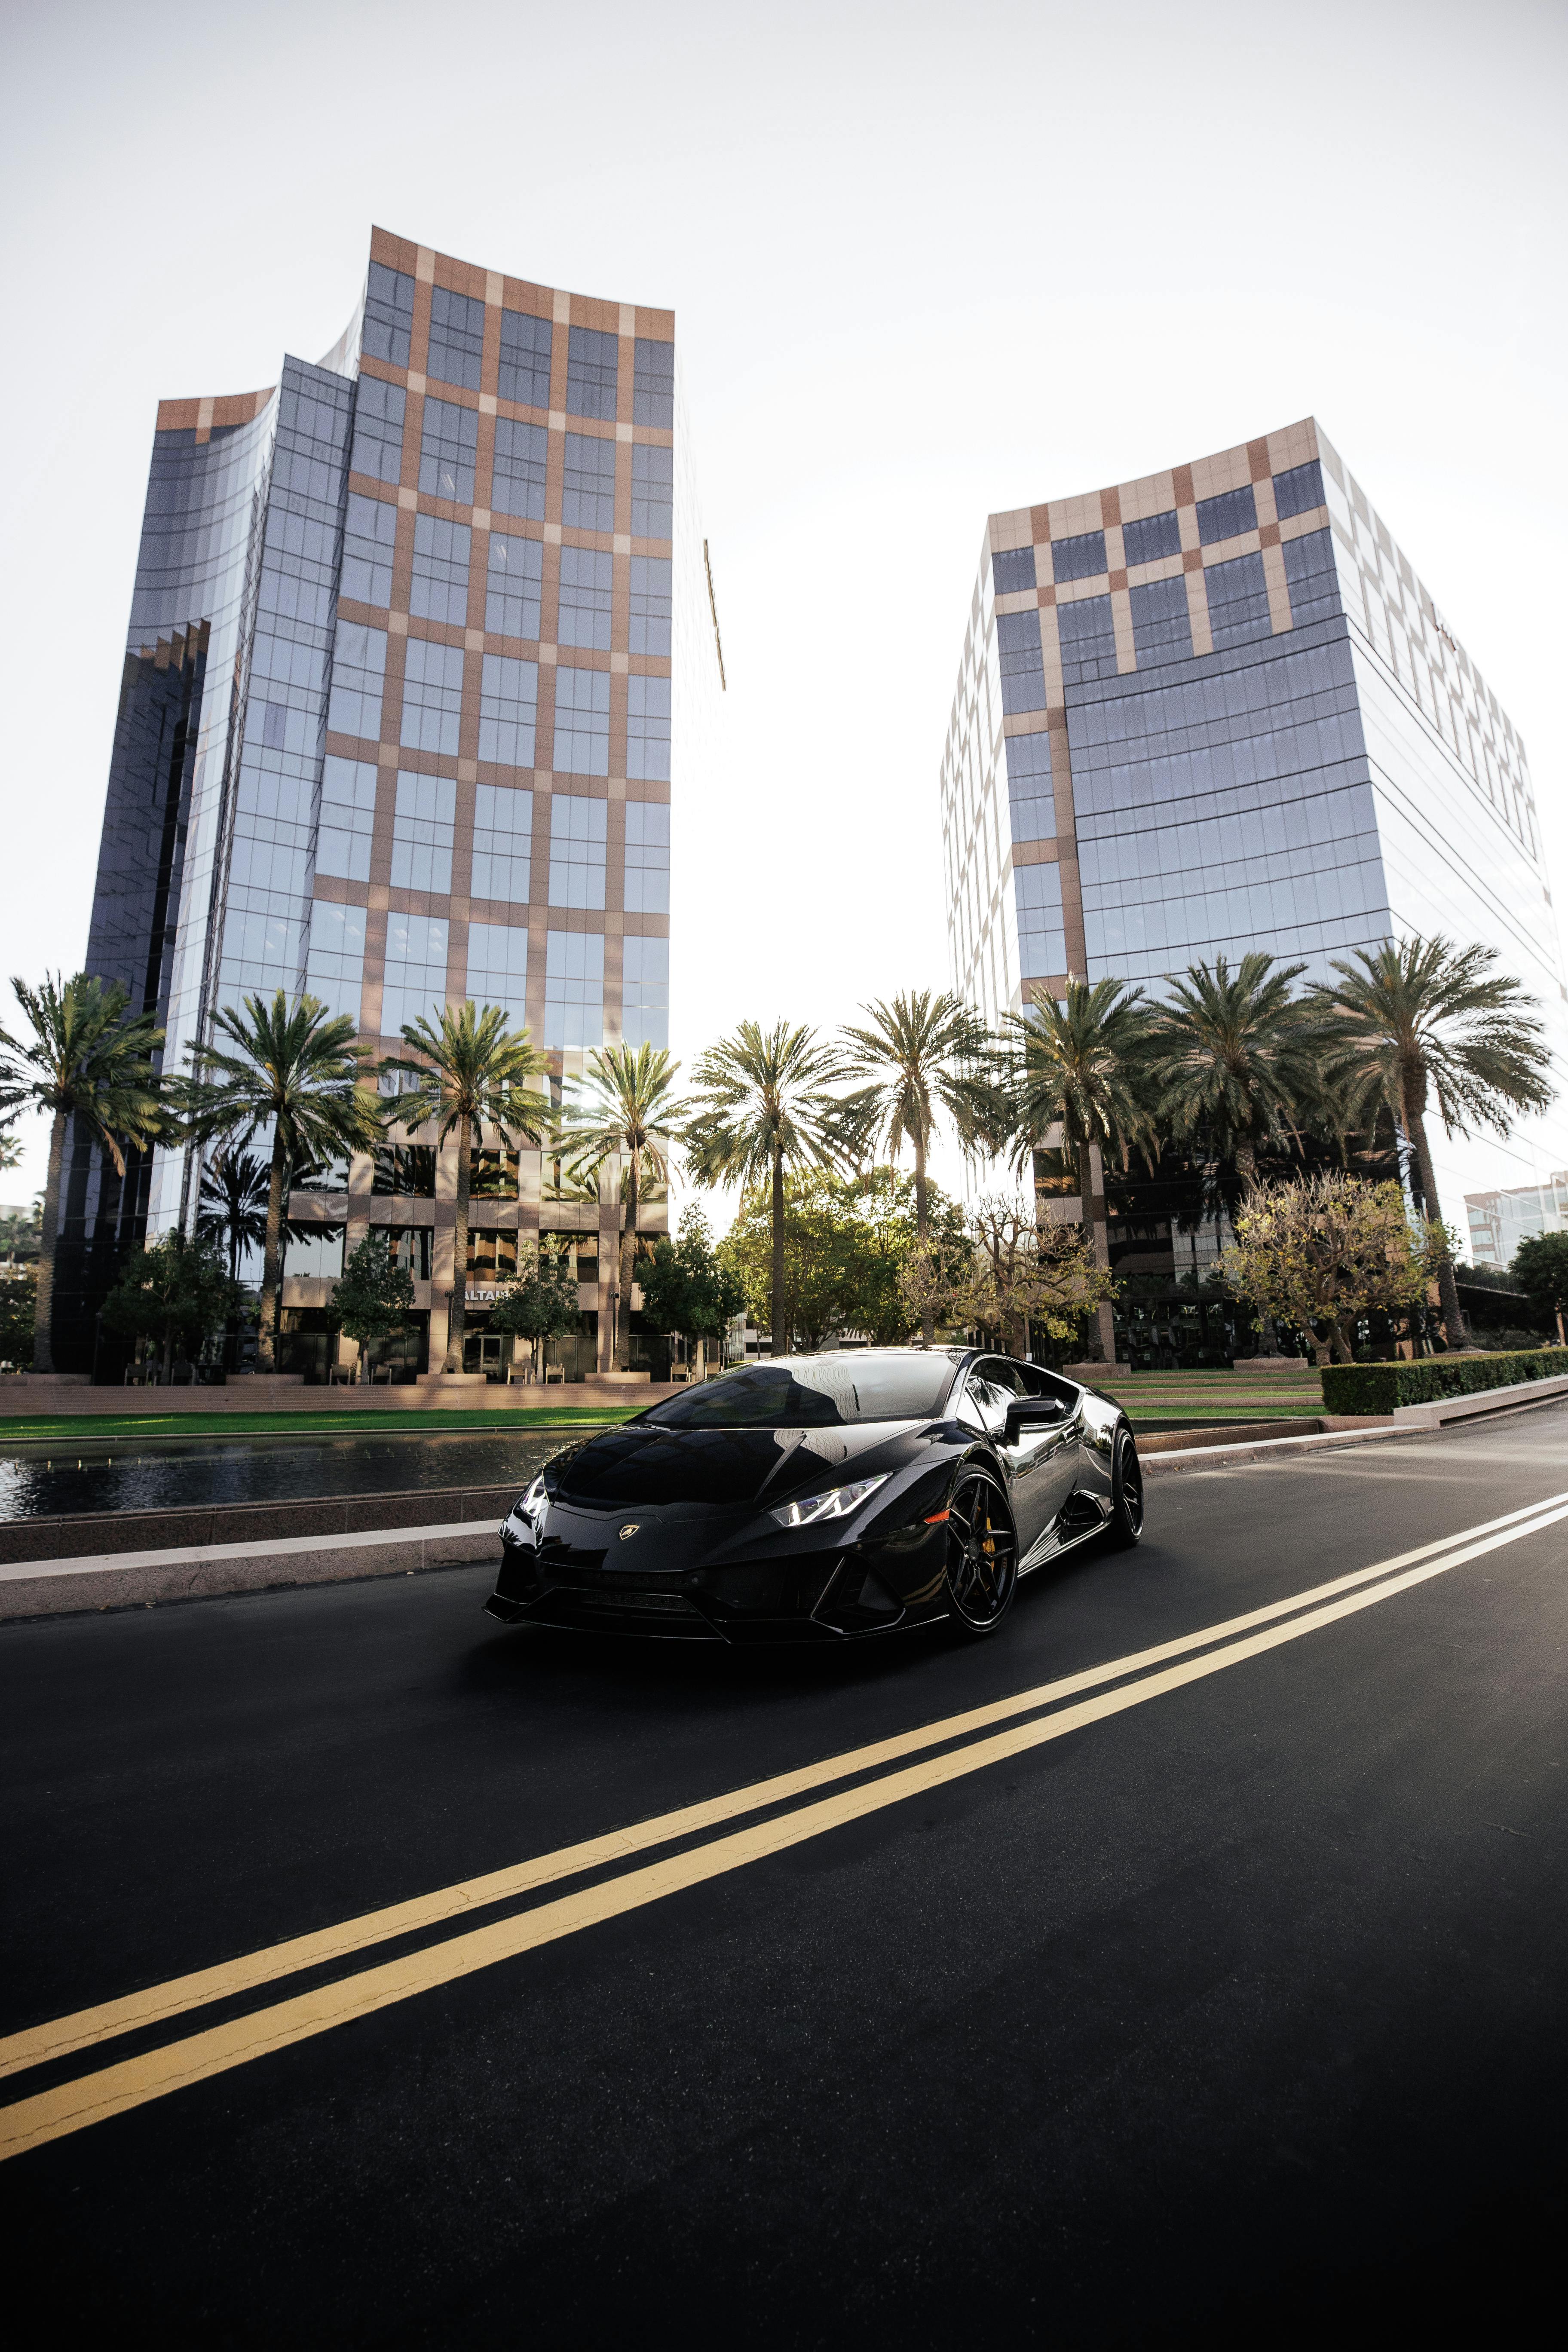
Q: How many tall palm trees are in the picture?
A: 9